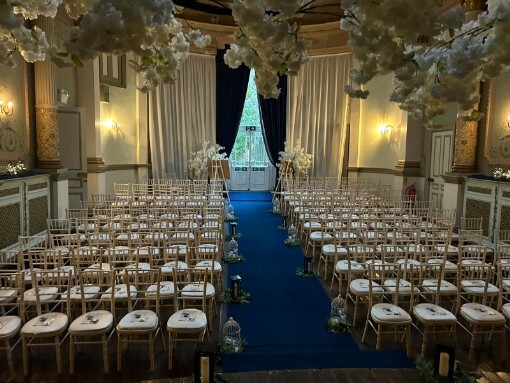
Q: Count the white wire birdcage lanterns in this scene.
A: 6